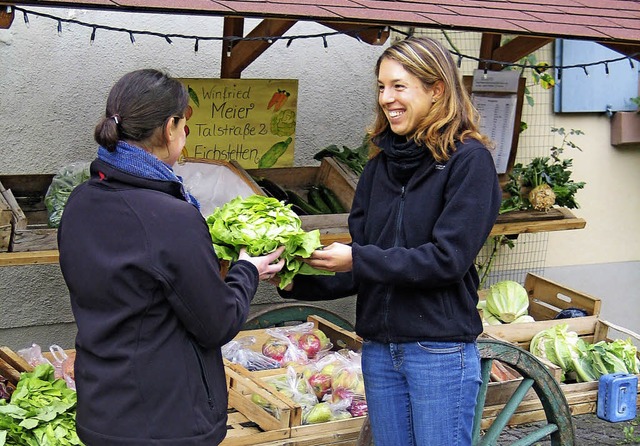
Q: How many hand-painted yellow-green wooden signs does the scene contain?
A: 1